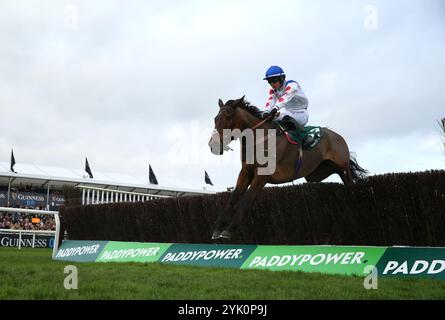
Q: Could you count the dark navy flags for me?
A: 4